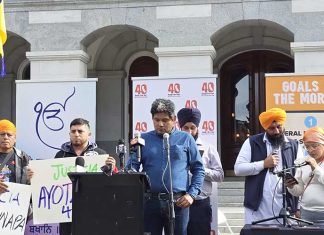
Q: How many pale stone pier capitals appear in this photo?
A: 3